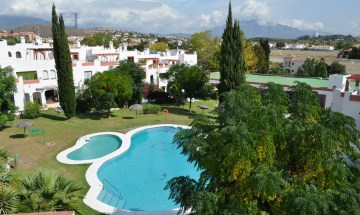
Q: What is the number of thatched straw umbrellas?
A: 3